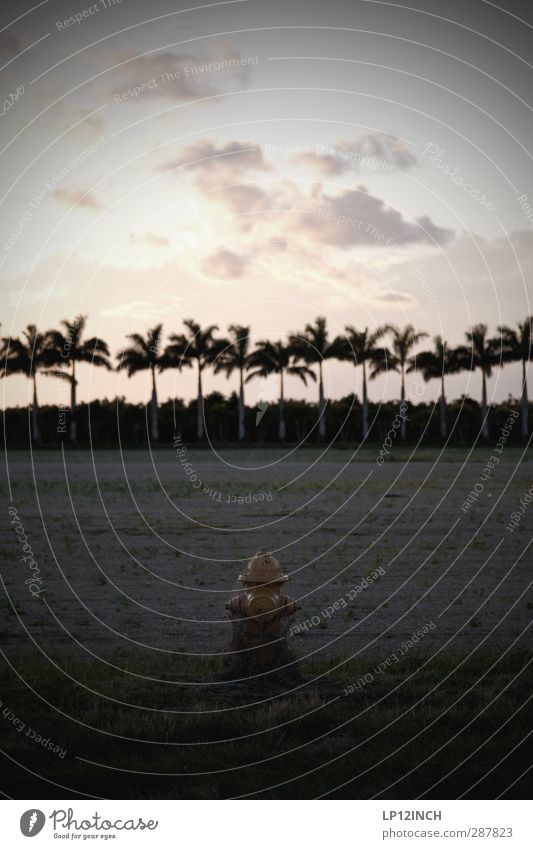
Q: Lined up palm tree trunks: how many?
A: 12